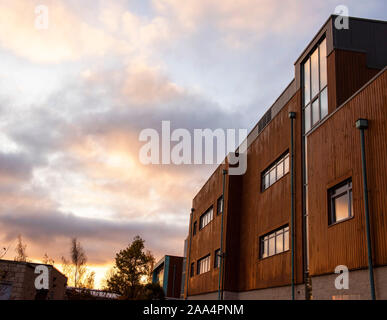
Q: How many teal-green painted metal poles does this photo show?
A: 4